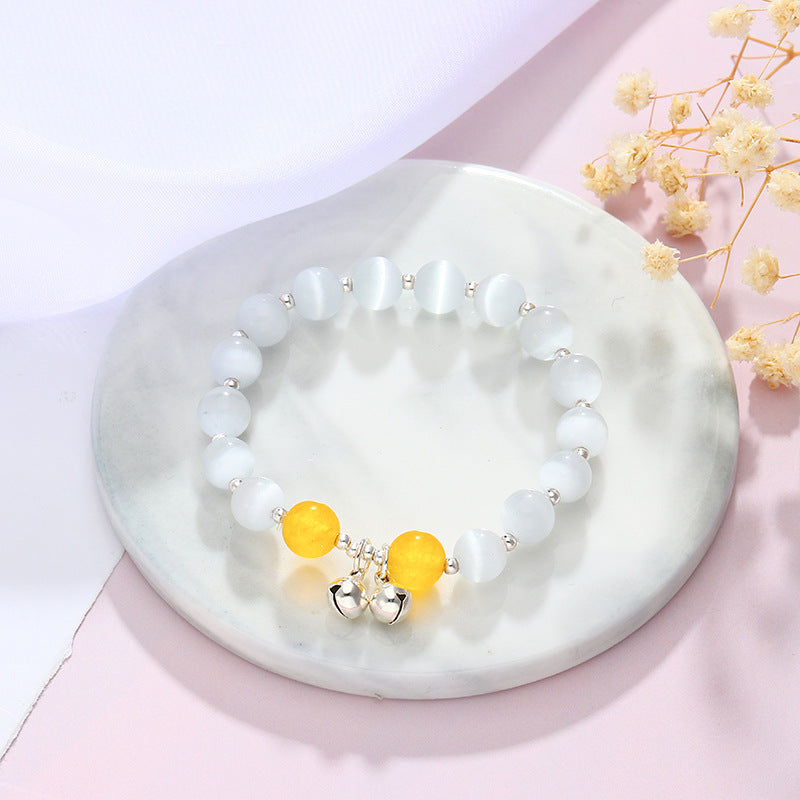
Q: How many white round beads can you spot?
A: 15